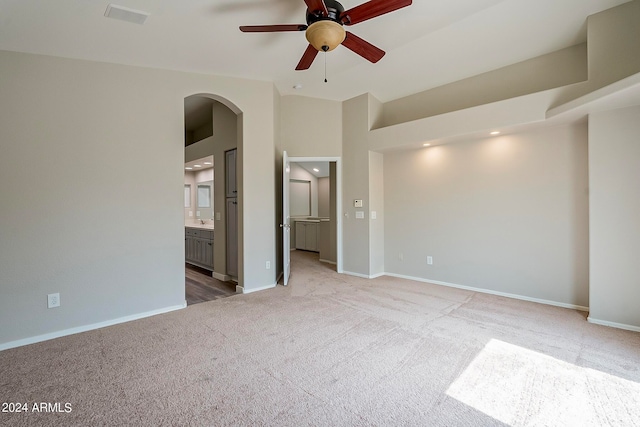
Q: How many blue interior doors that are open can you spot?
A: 0